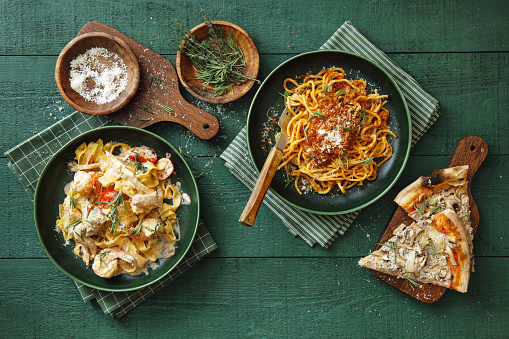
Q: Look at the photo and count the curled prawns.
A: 1